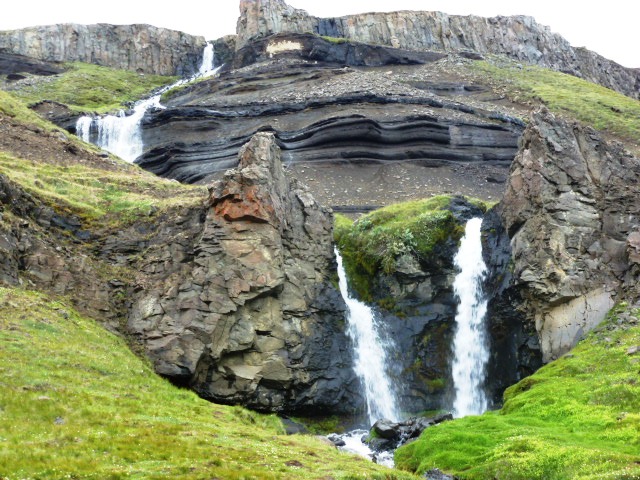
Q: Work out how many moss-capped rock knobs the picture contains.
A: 1